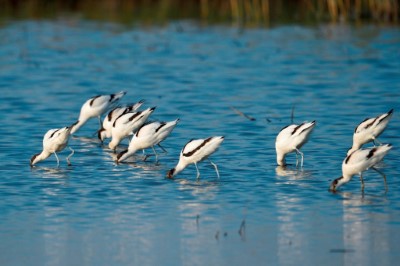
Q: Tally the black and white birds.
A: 9